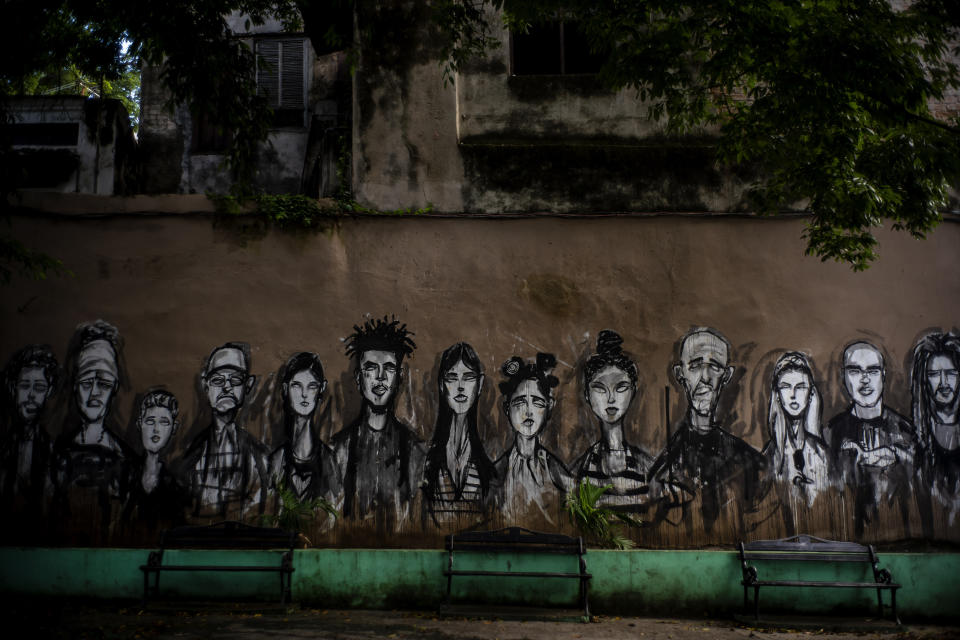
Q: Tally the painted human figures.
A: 13